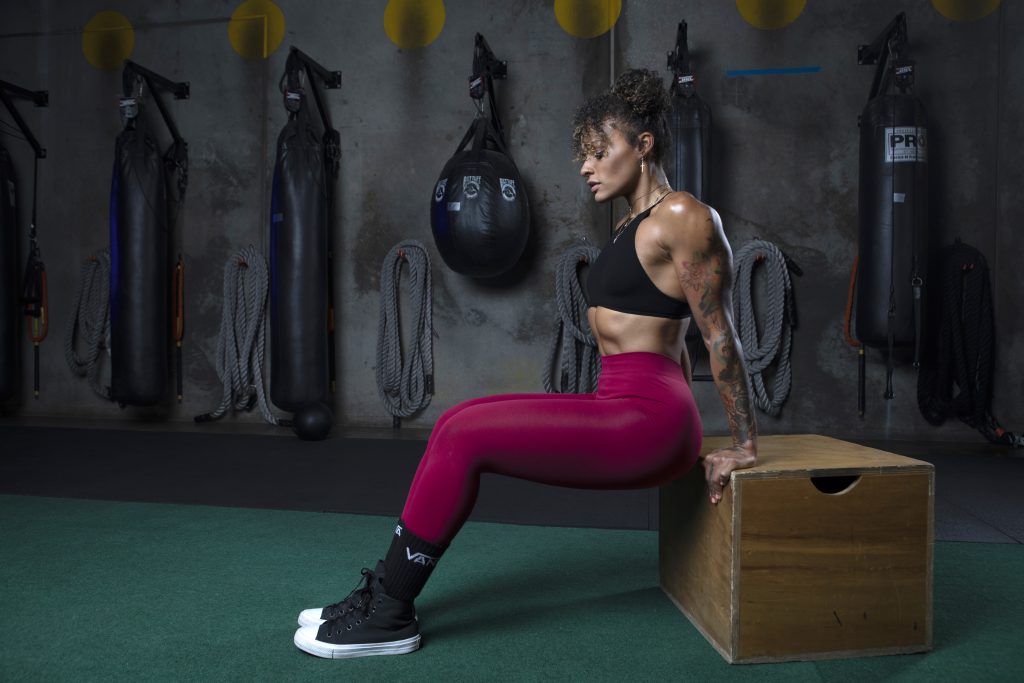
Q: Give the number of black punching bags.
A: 6